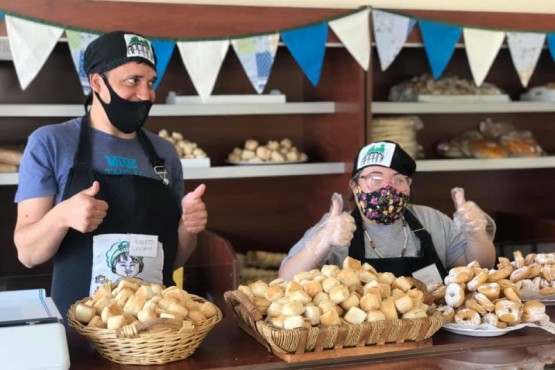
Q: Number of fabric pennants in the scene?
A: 13